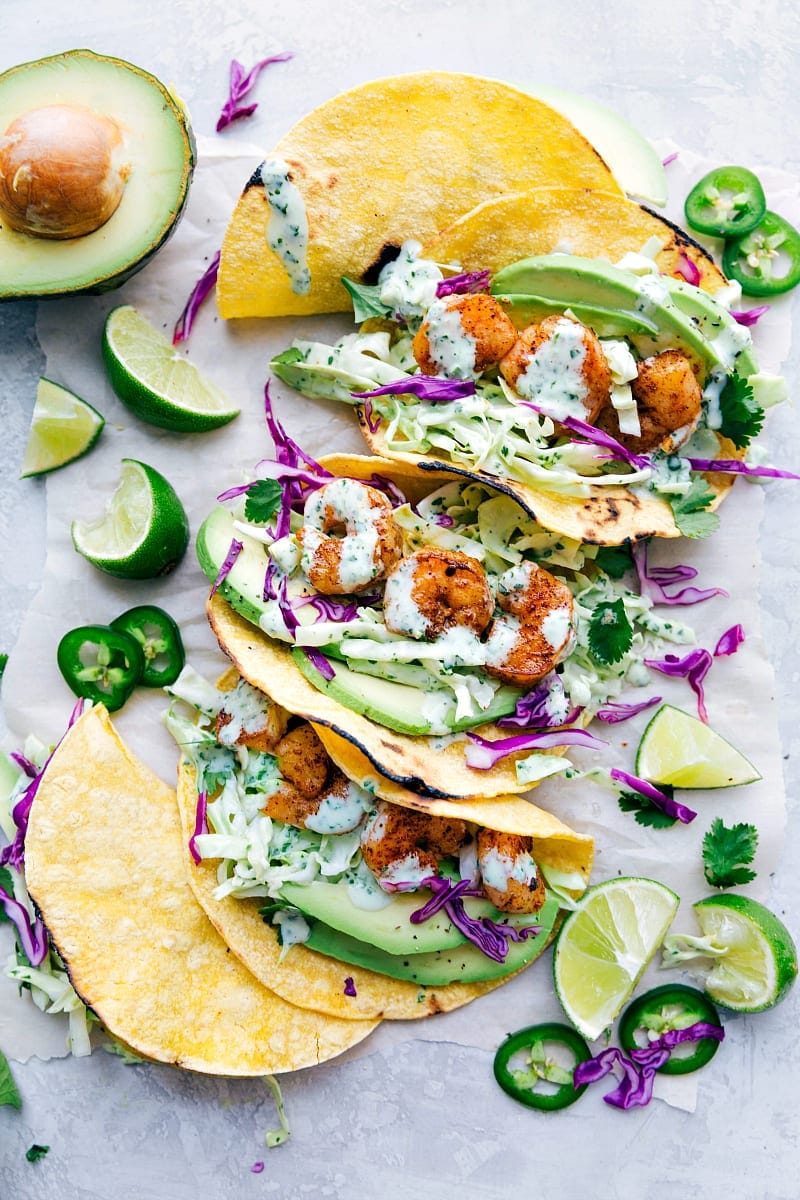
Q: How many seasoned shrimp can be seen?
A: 10